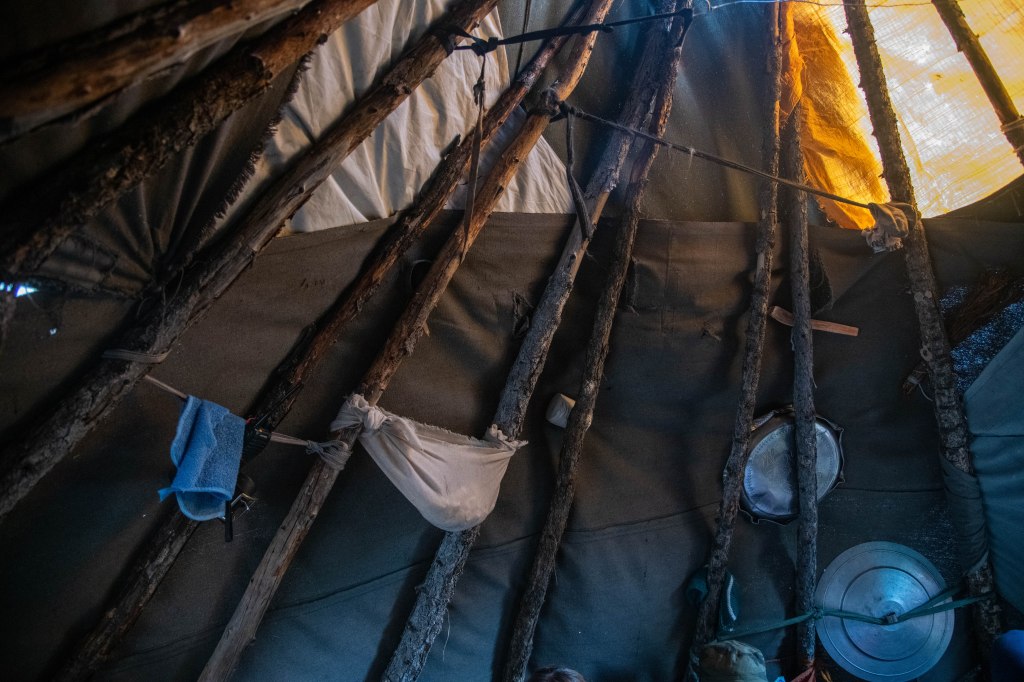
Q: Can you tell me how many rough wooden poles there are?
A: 11